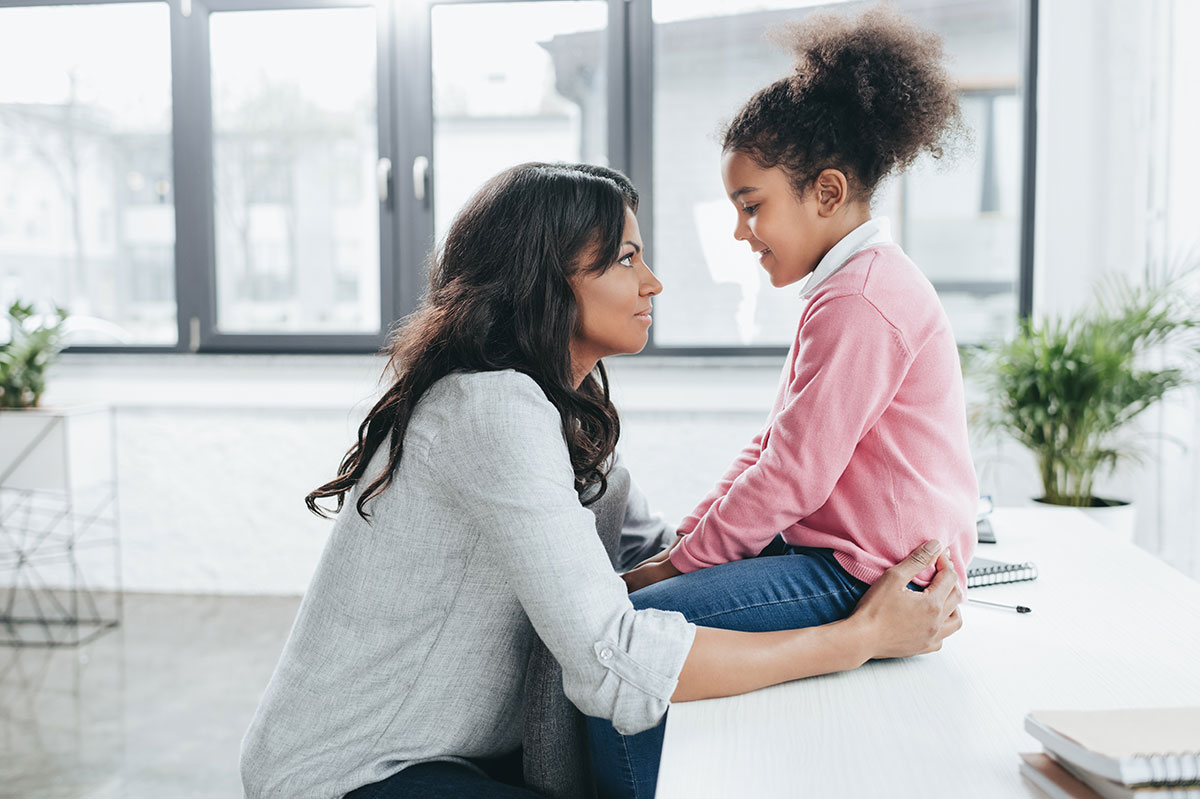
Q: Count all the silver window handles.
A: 2